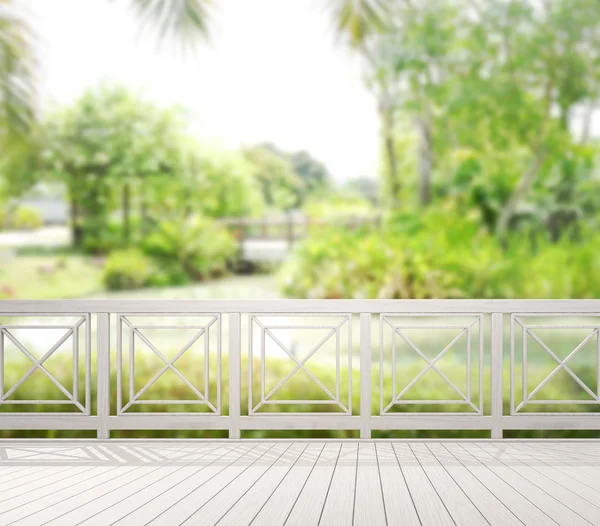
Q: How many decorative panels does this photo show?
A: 5